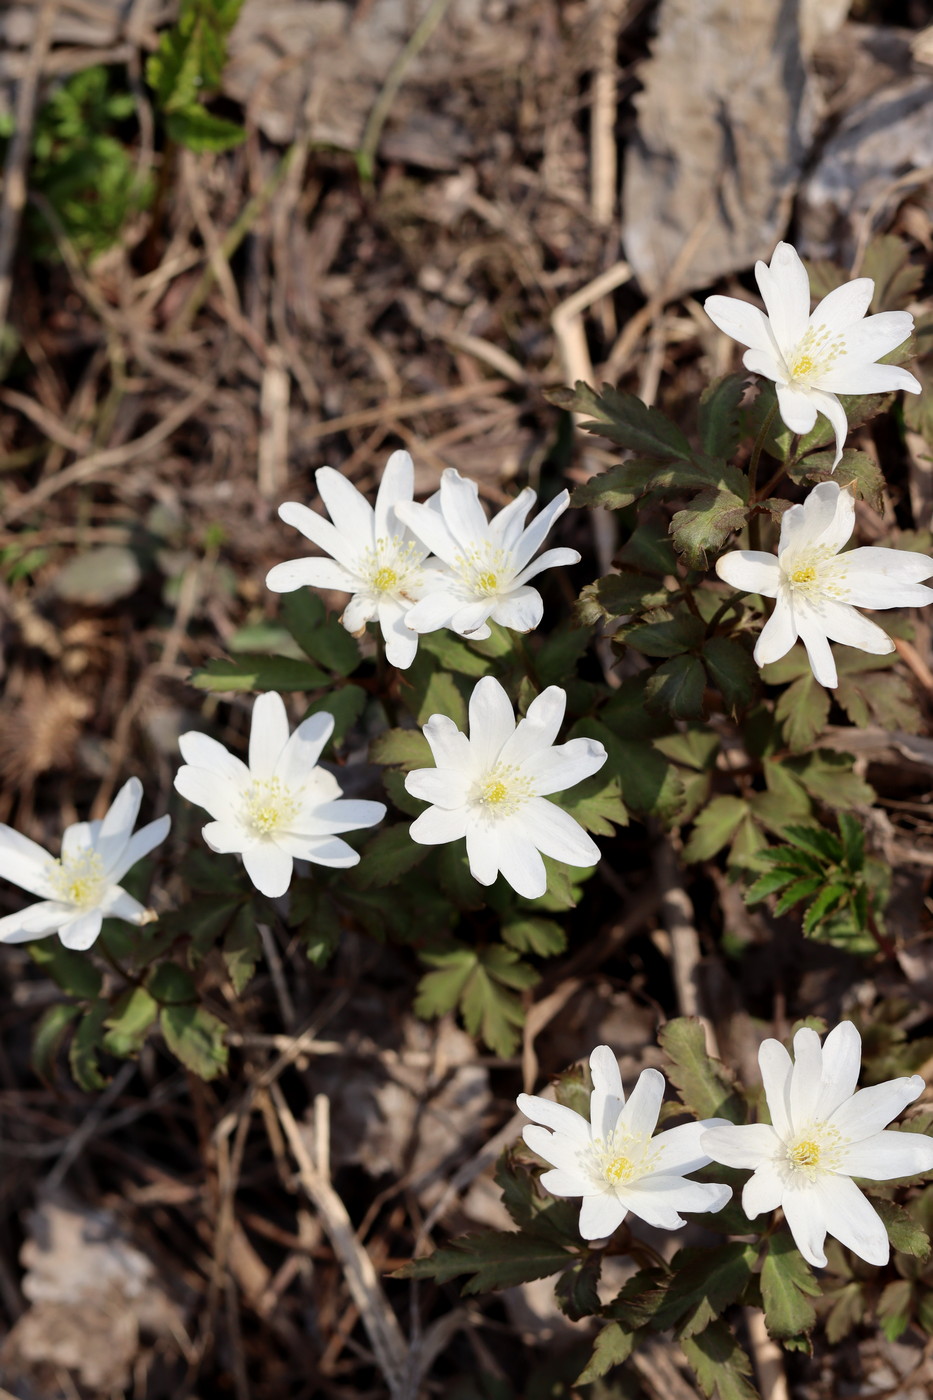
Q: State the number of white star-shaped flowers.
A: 9